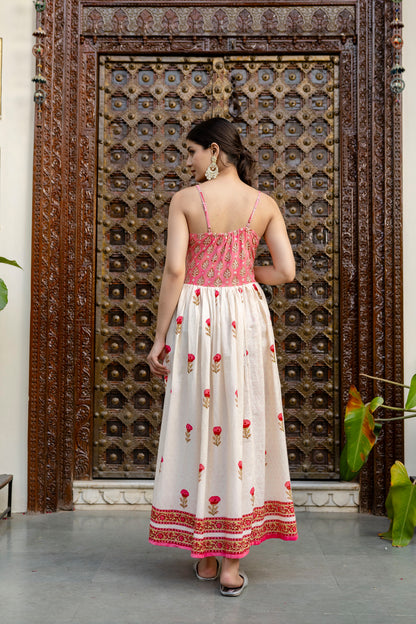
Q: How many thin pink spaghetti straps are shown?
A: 2